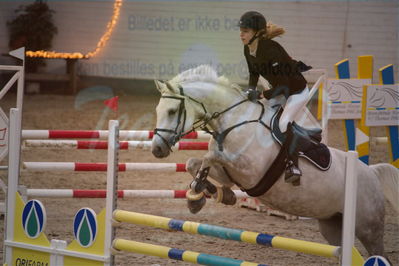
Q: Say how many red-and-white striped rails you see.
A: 4